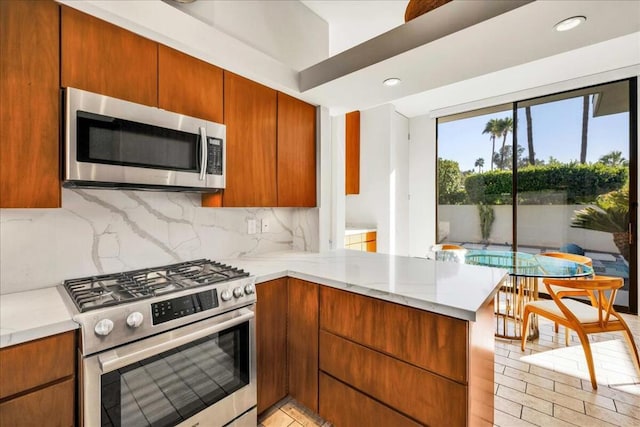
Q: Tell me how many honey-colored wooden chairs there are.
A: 3